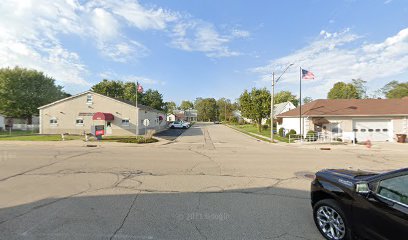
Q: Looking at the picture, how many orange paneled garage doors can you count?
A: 0